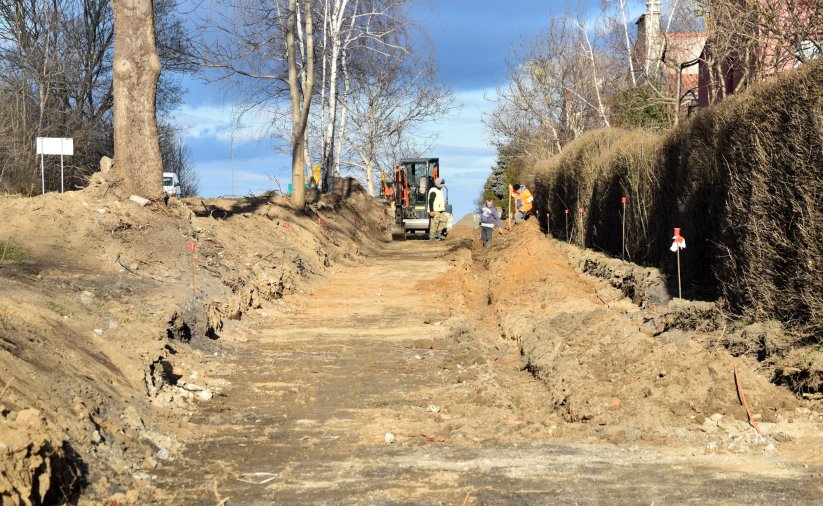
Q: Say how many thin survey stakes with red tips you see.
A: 12